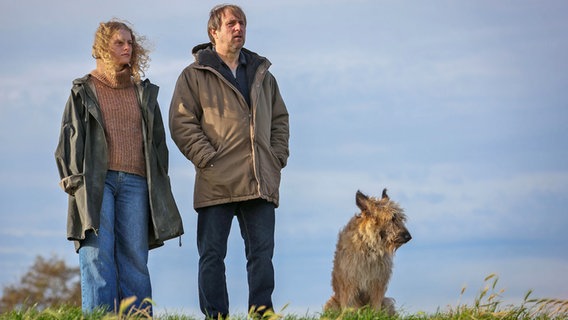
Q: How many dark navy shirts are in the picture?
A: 1